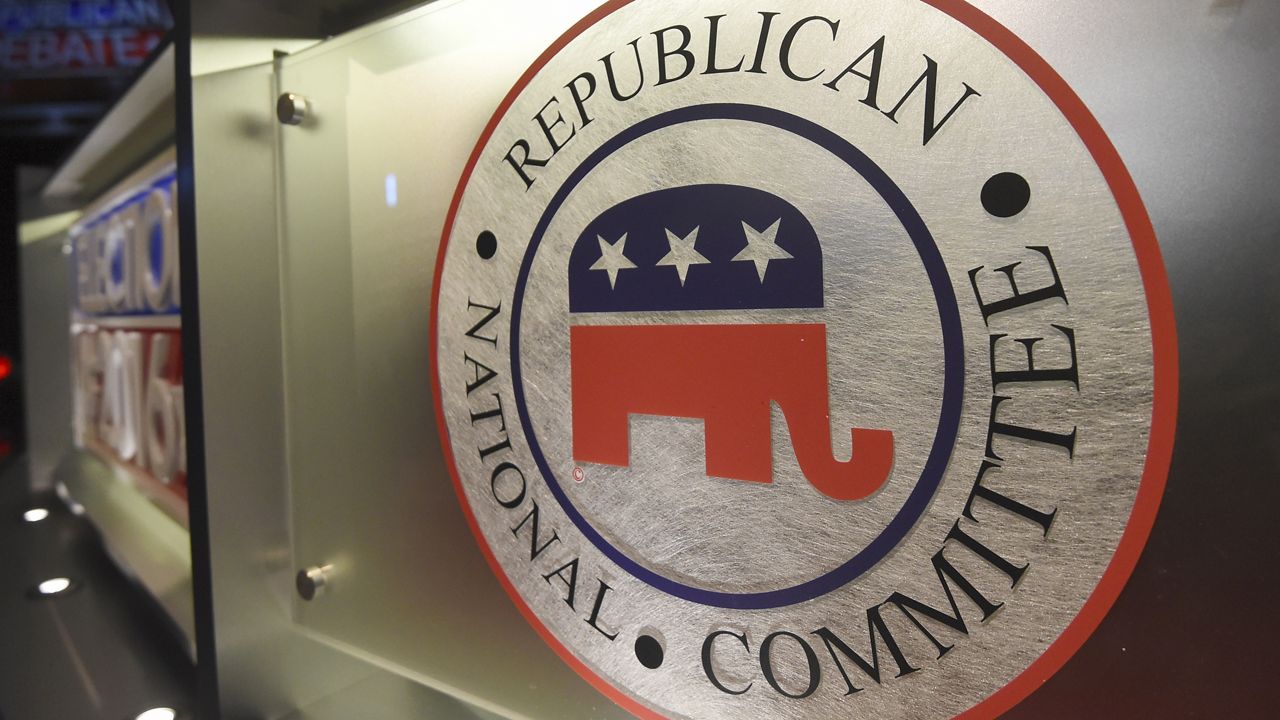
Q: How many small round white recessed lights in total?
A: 3